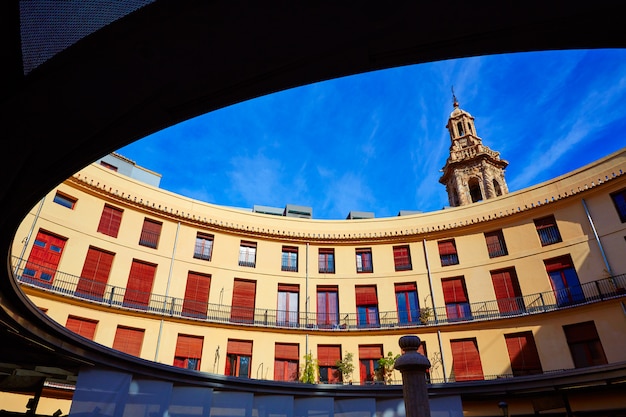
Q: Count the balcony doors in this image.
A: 12